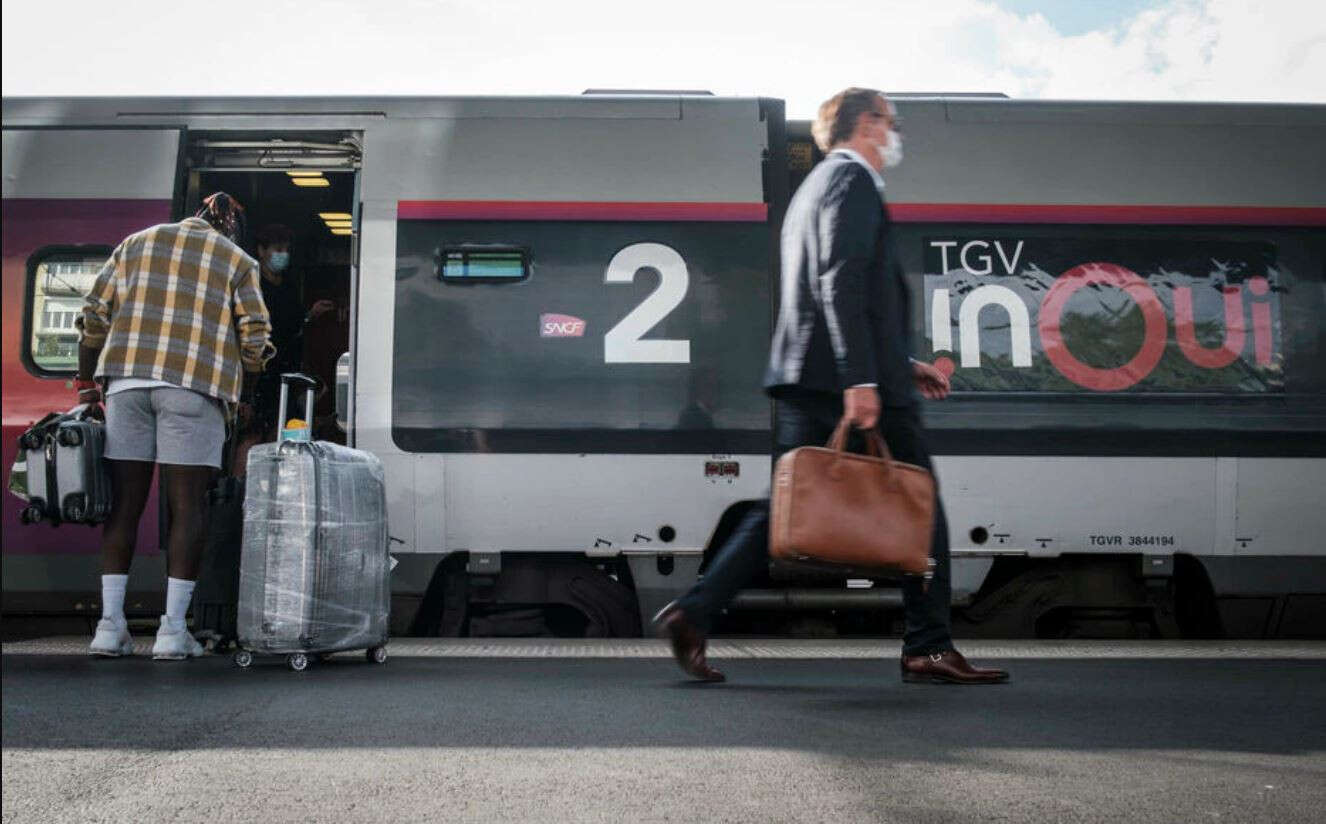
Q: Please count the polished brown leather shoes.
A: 2